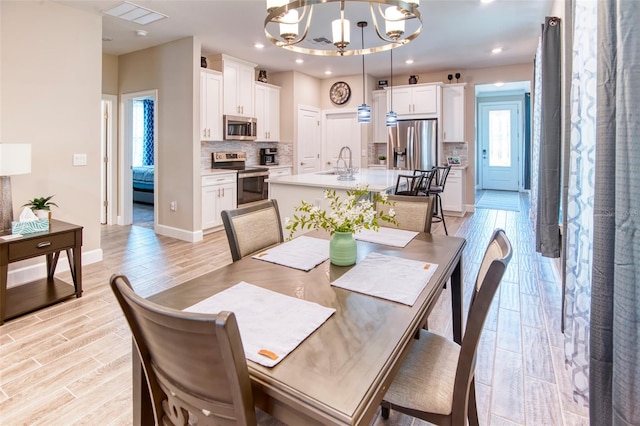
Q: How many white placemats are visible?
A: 4